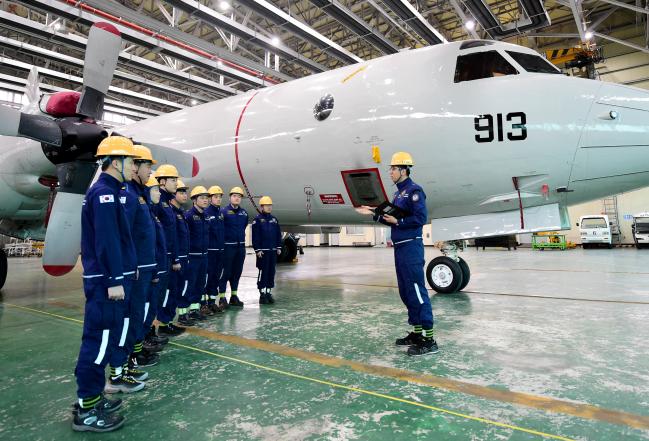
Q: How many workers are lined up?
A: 9